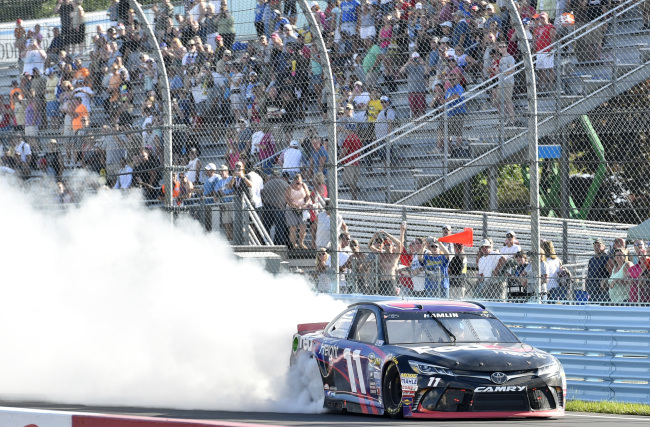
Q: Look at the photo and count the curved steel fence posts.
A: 3